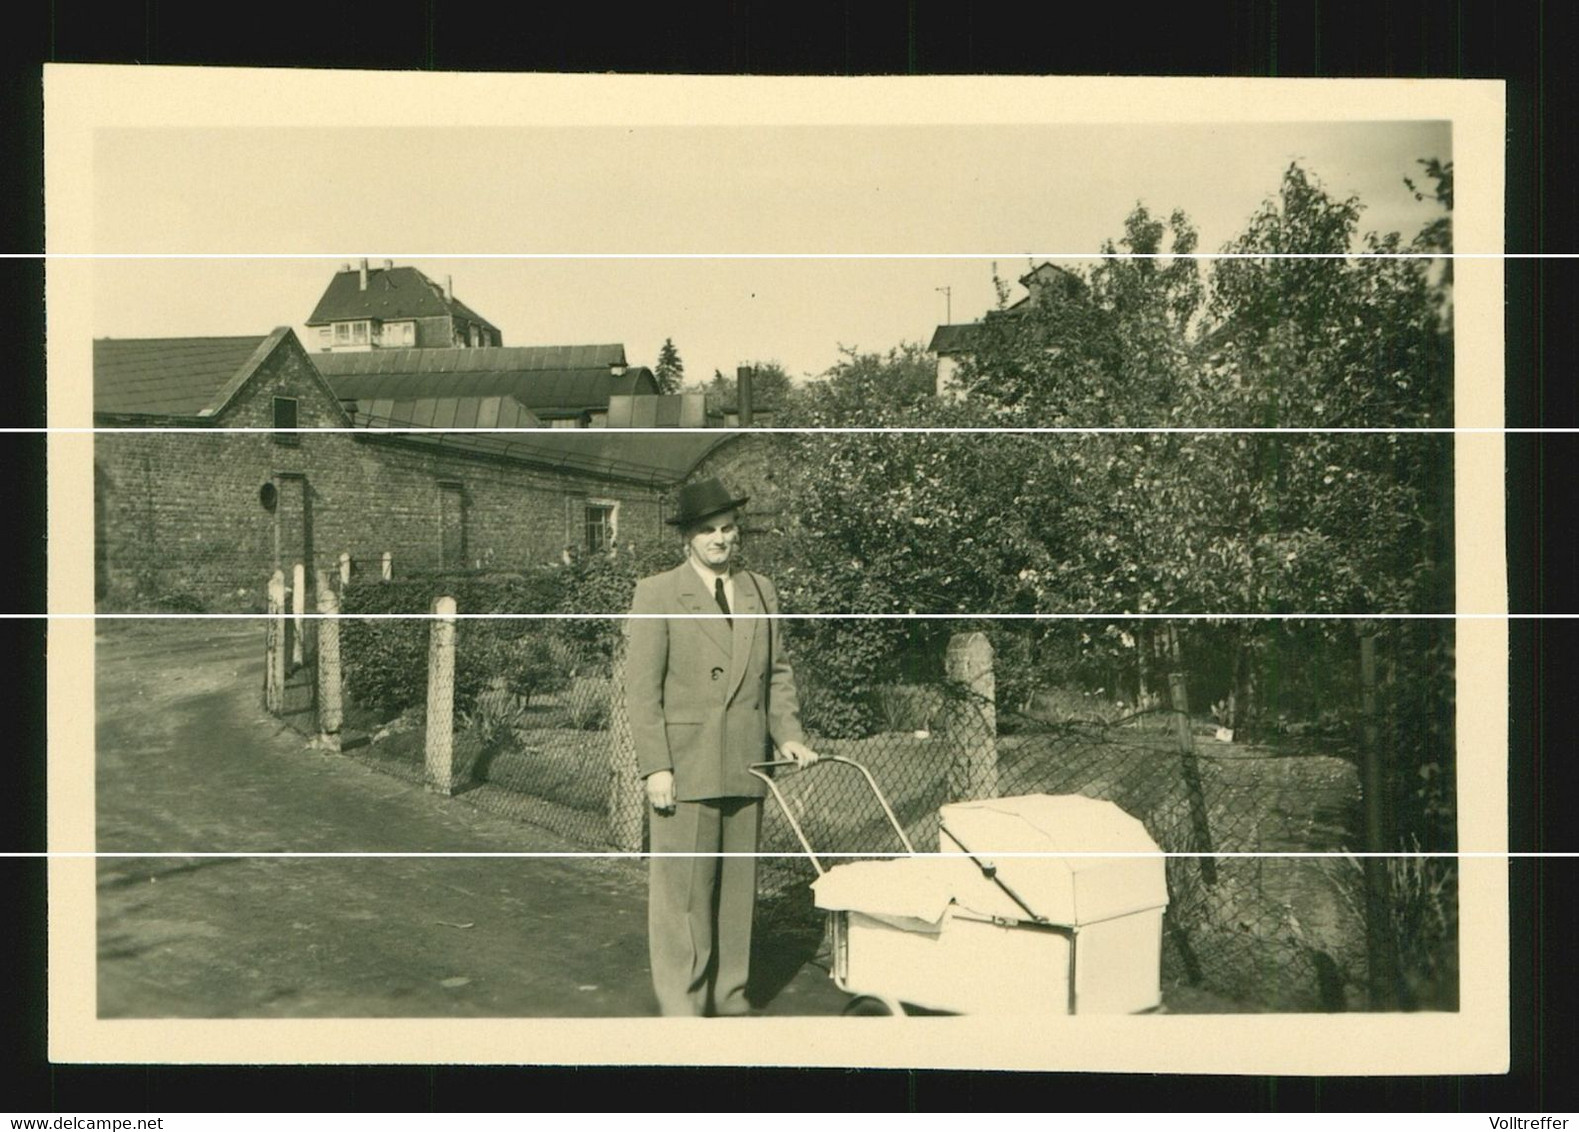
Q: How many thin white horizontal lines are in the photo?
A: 4